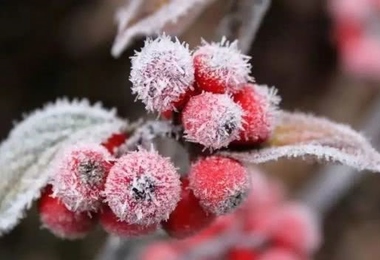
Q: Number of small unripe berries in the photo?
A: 0